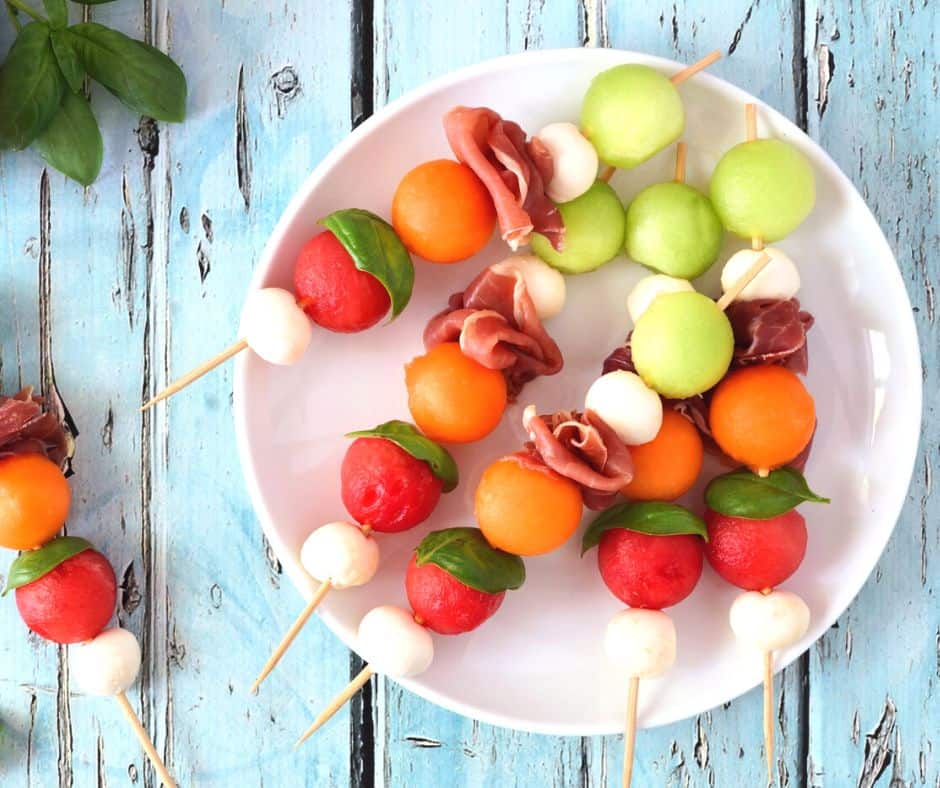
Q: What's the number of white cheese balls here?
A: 11